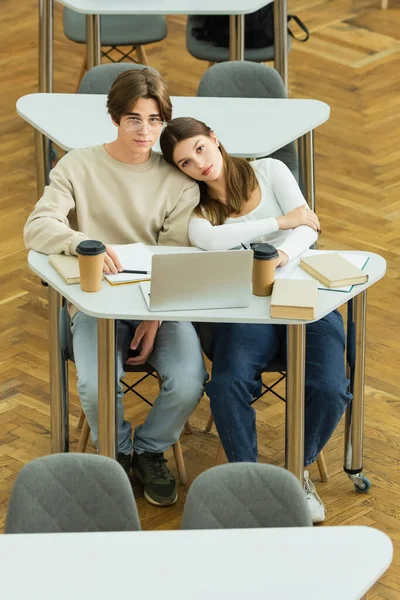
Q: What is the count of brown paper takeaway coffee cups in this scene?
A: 2